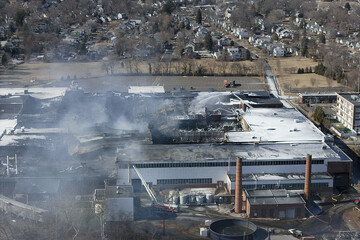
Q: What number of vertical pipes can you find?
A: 2